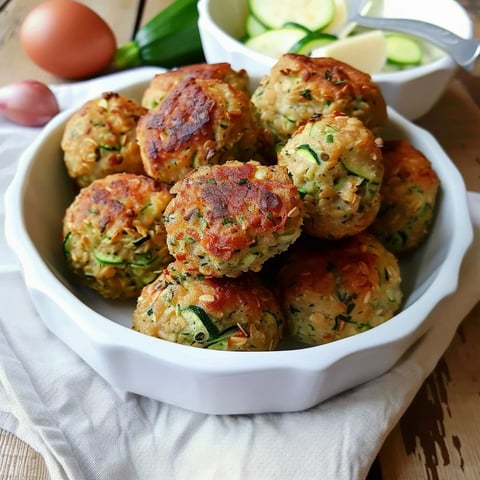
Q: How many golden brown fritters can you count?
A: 10